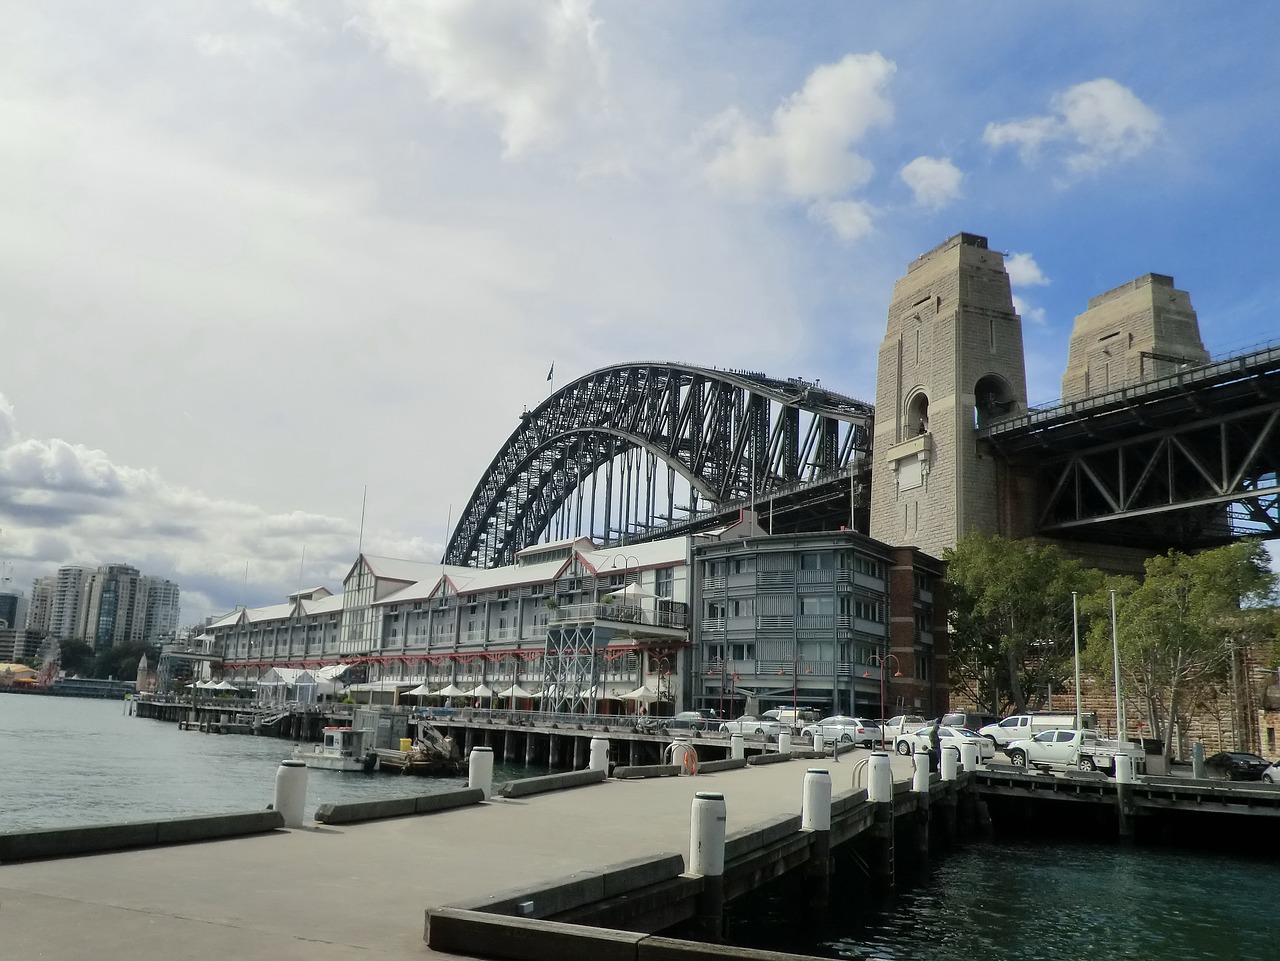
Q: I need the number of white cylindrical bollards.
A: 14